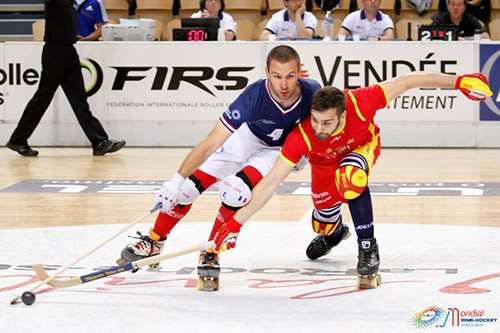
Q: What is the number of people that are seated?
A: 5